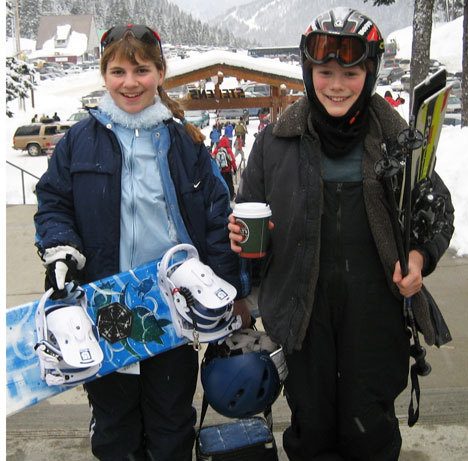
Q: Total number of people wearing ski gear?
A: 2